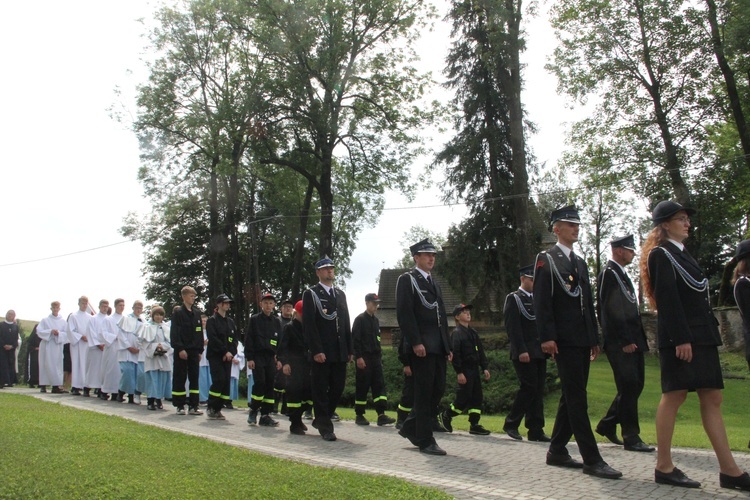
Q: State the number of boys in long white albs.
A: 4